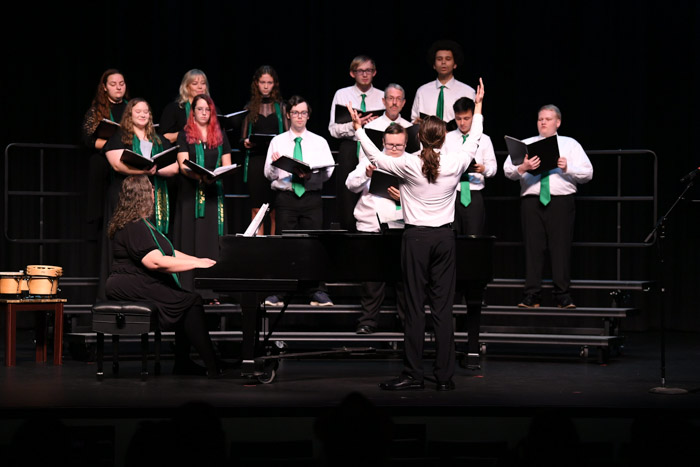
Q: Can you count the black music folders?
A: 12